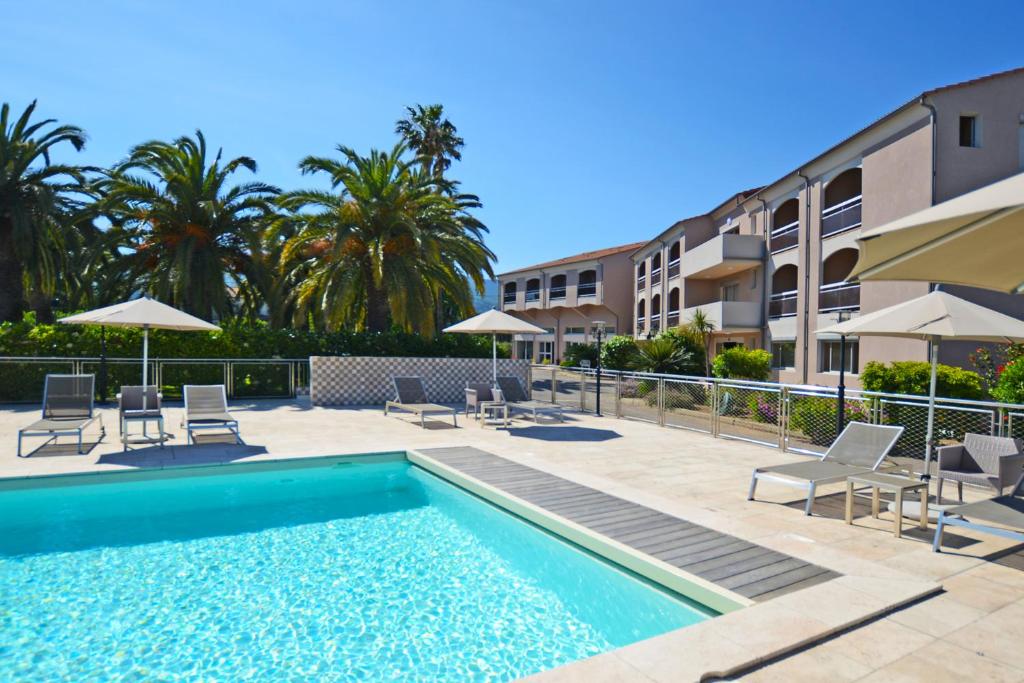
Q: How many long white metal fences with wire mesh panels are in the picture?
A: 2